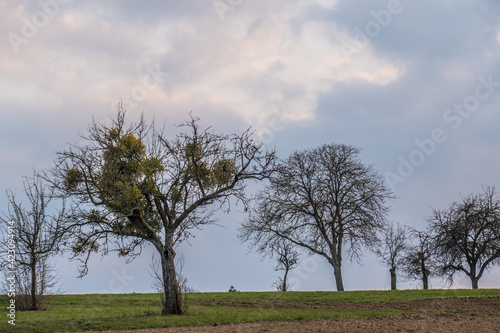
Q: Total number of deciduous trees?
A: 7